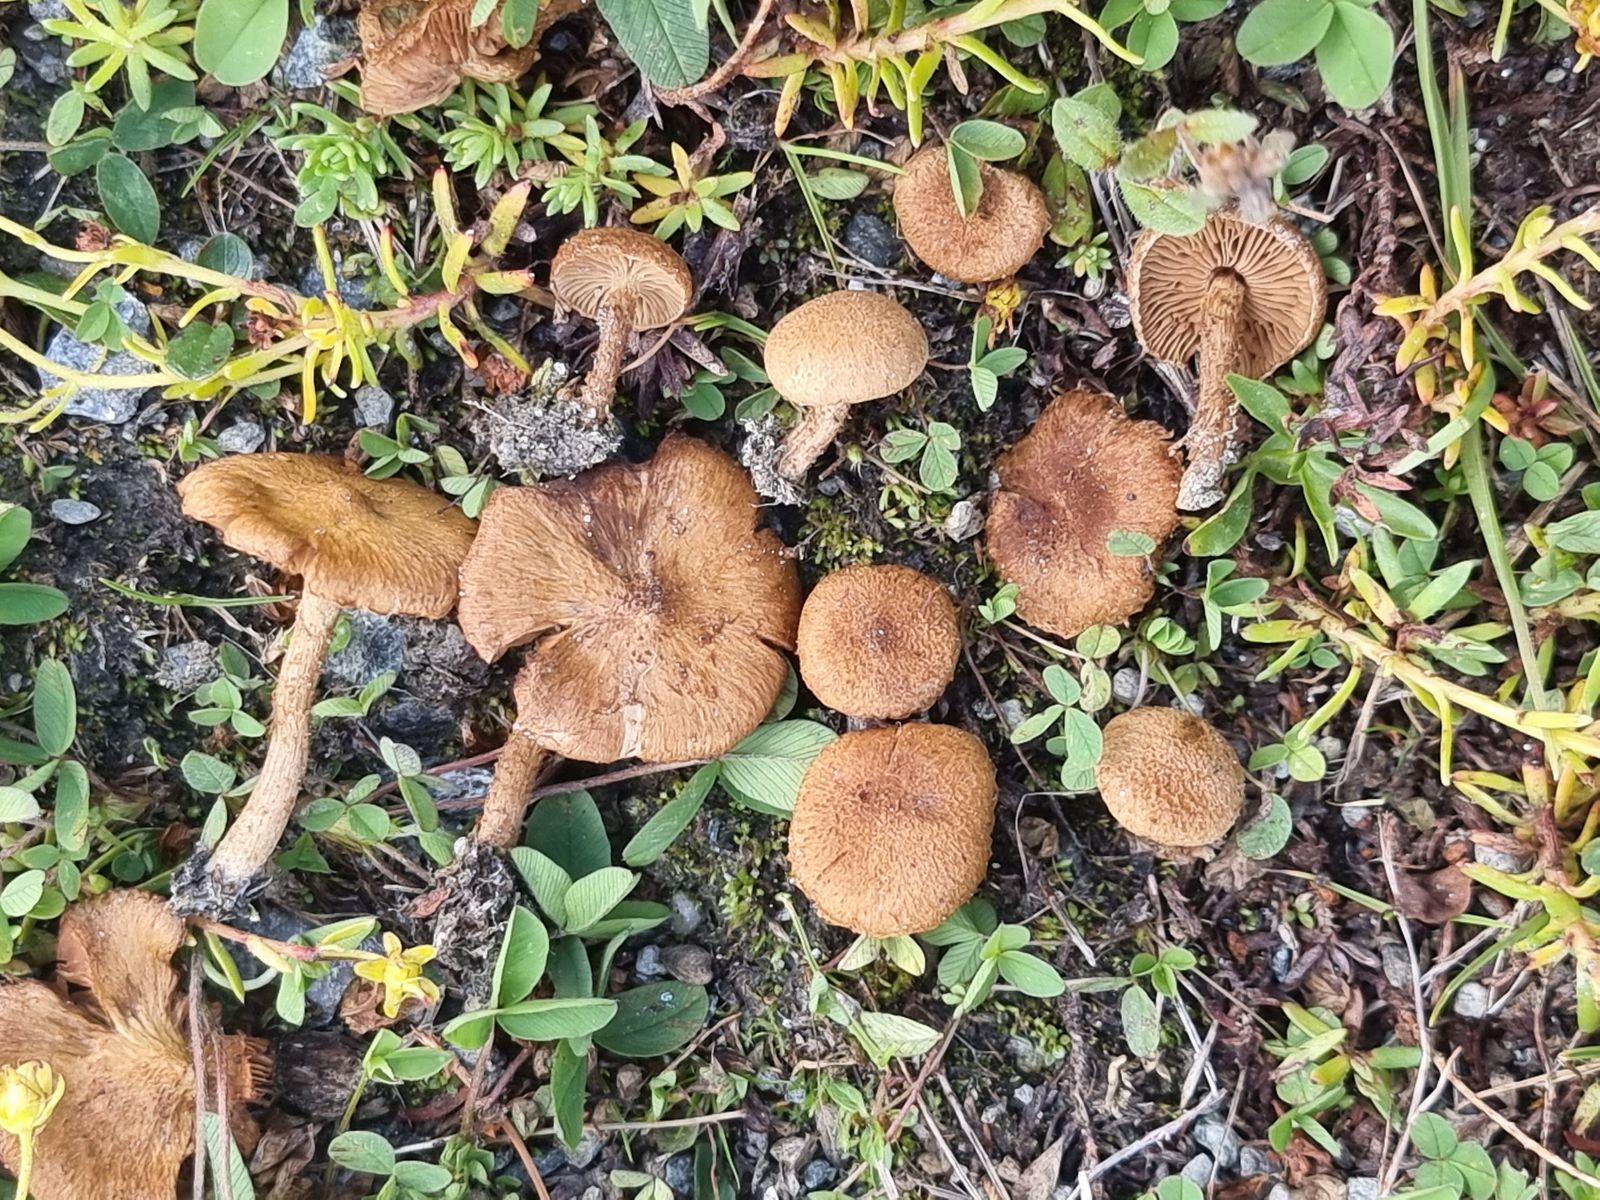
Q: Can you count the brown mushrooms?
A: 12